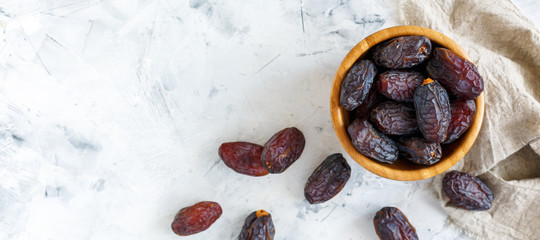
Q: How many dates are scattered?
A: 7